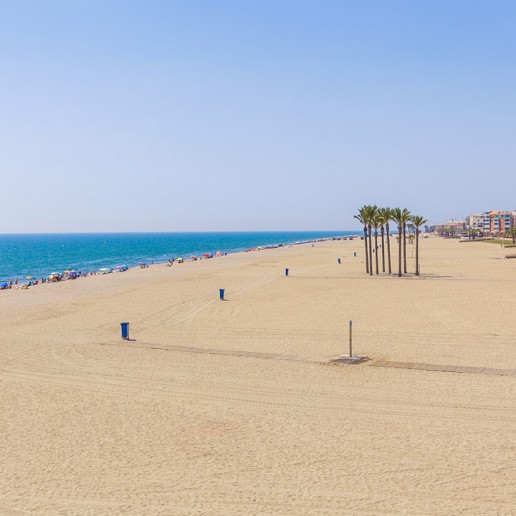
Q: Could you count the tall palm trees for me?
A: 8